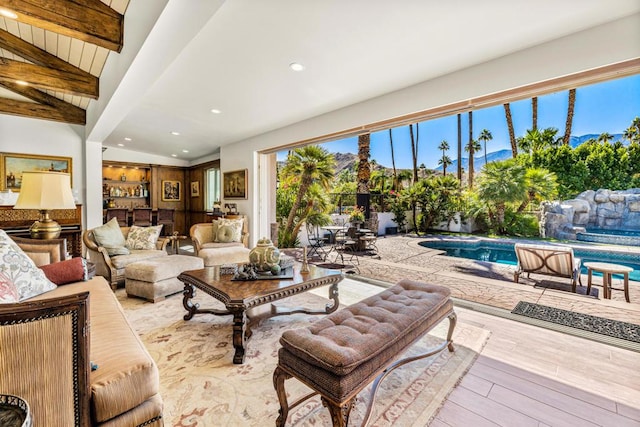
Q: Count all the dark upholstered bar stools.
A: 3